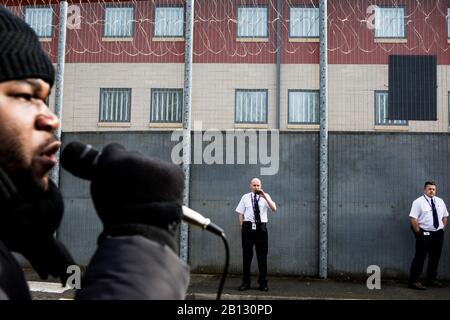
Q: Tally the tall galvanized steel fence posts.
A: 3